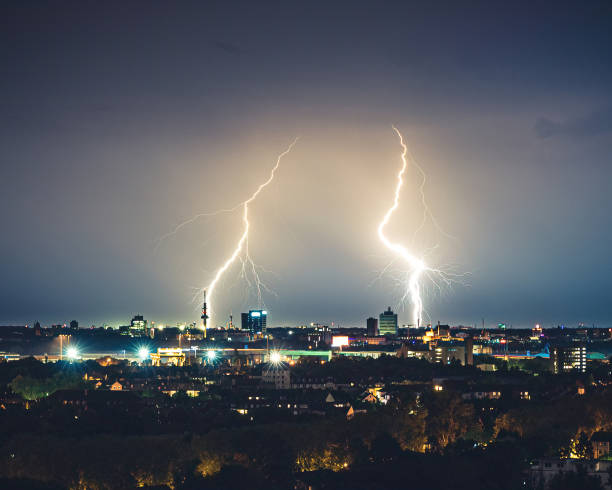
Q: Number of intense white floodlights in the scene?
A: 4